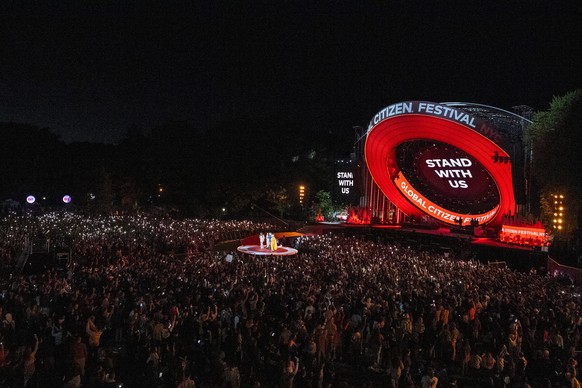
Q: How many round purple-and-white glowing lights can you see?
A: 2